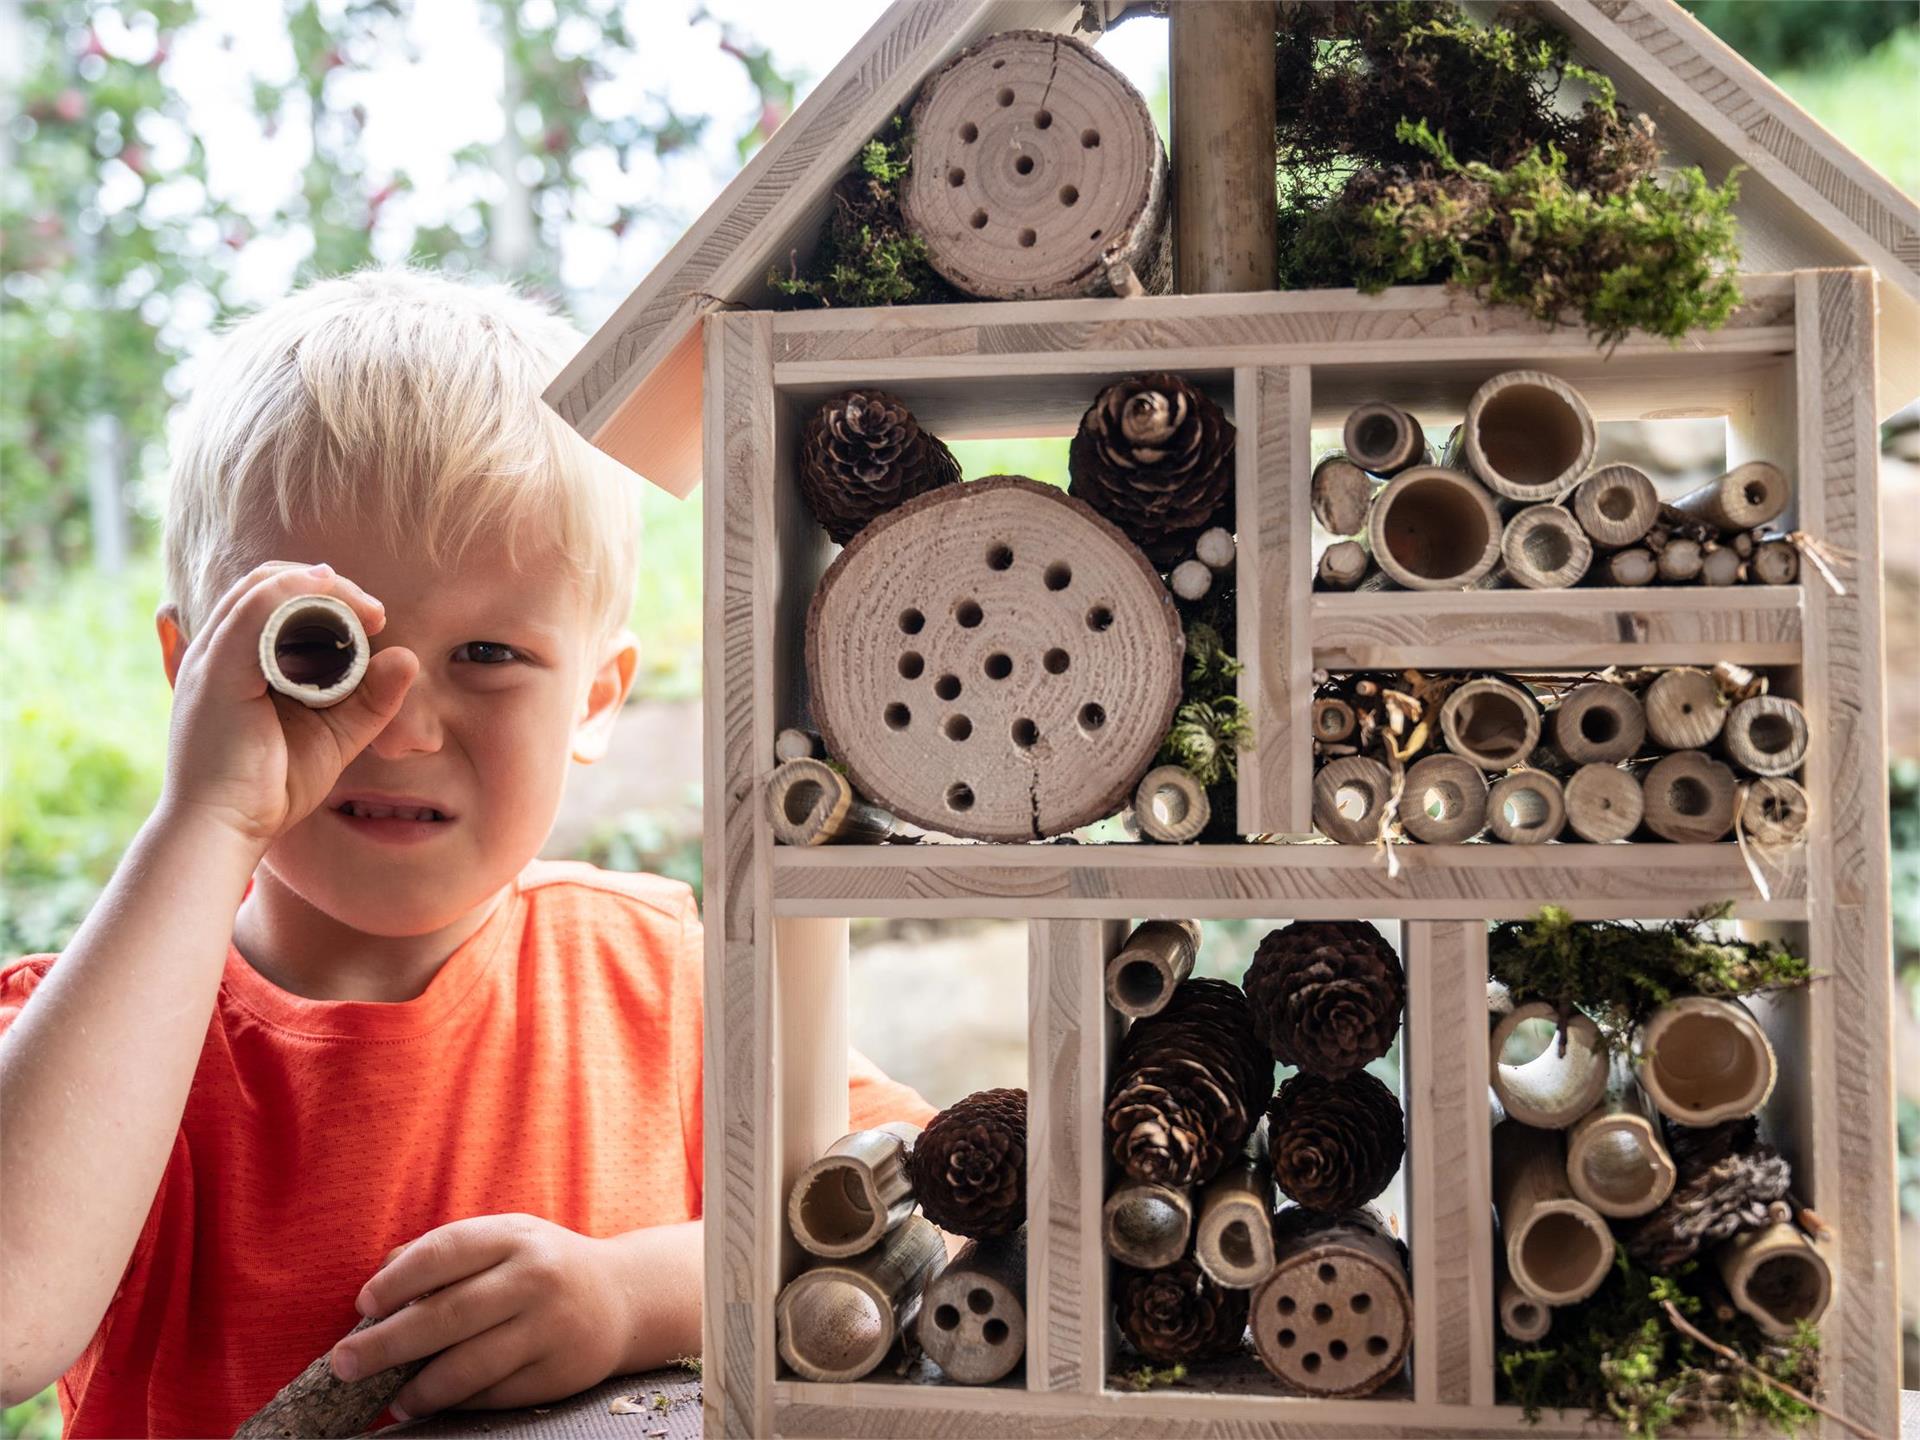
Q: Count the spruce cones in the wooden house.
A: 7